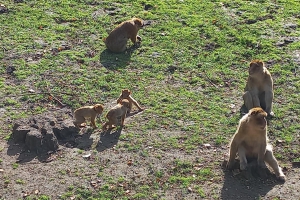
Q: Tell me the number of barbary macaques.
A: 6